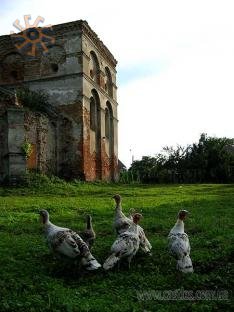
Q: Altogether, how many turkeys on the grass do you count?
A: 5